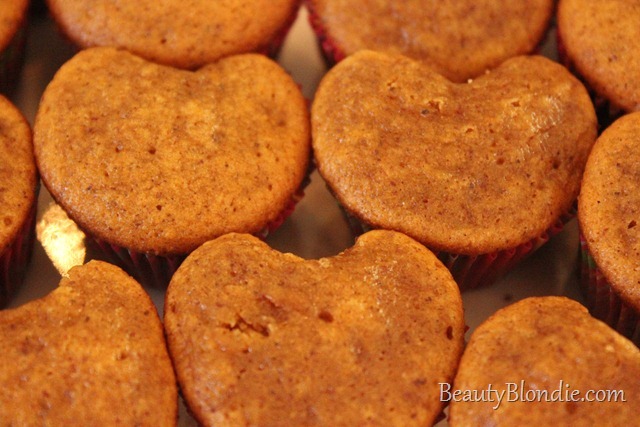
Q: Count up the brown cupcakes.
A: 11